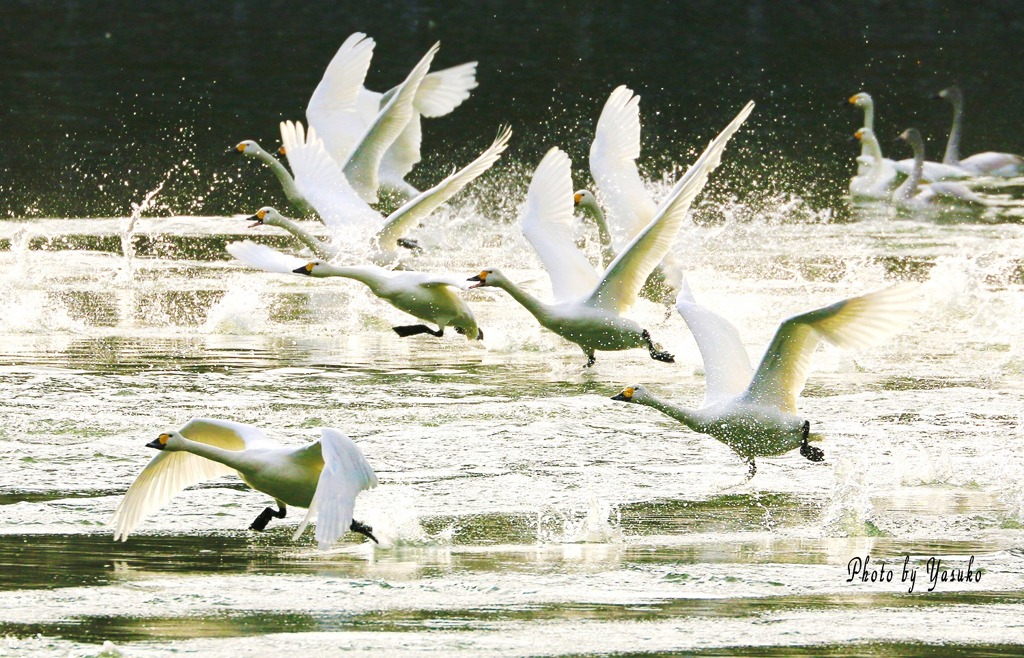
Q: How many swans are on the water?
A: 4